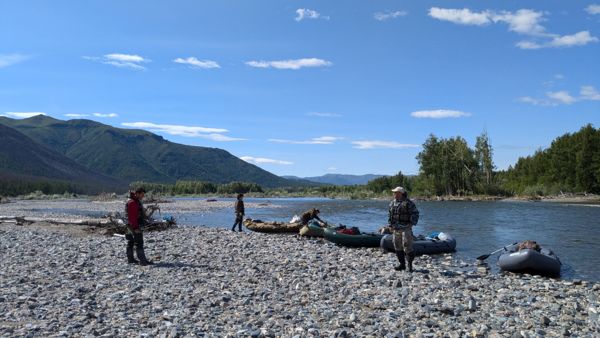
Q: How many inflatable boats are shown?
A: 5